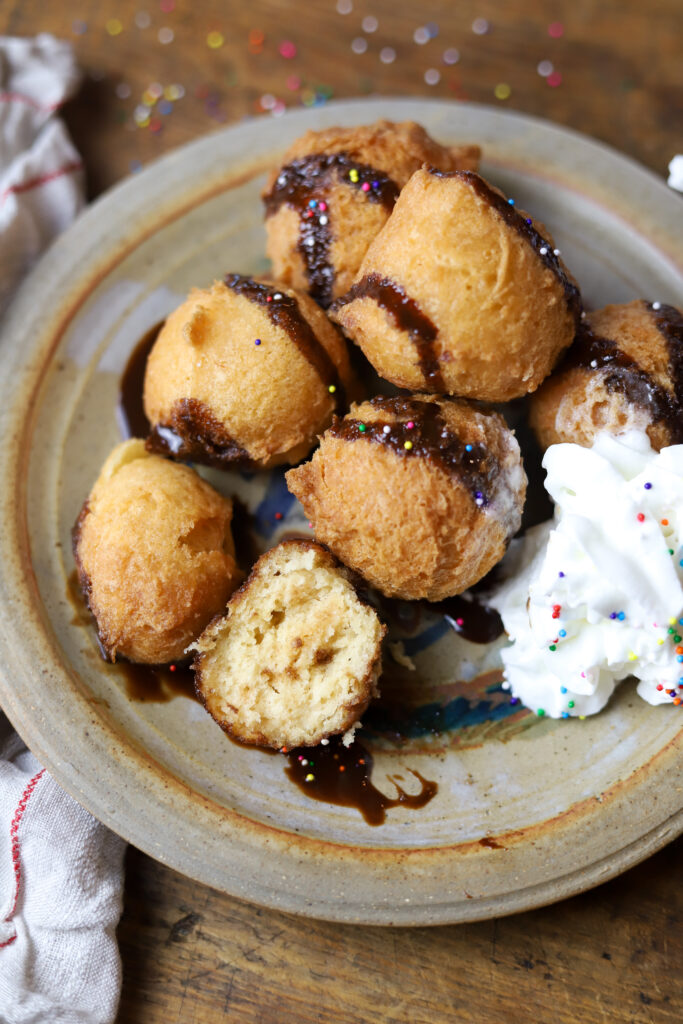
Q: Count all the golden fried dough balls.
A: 7